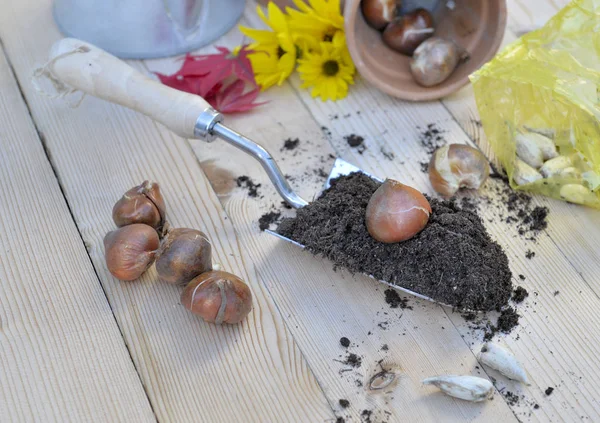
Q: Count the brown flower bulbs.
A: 9